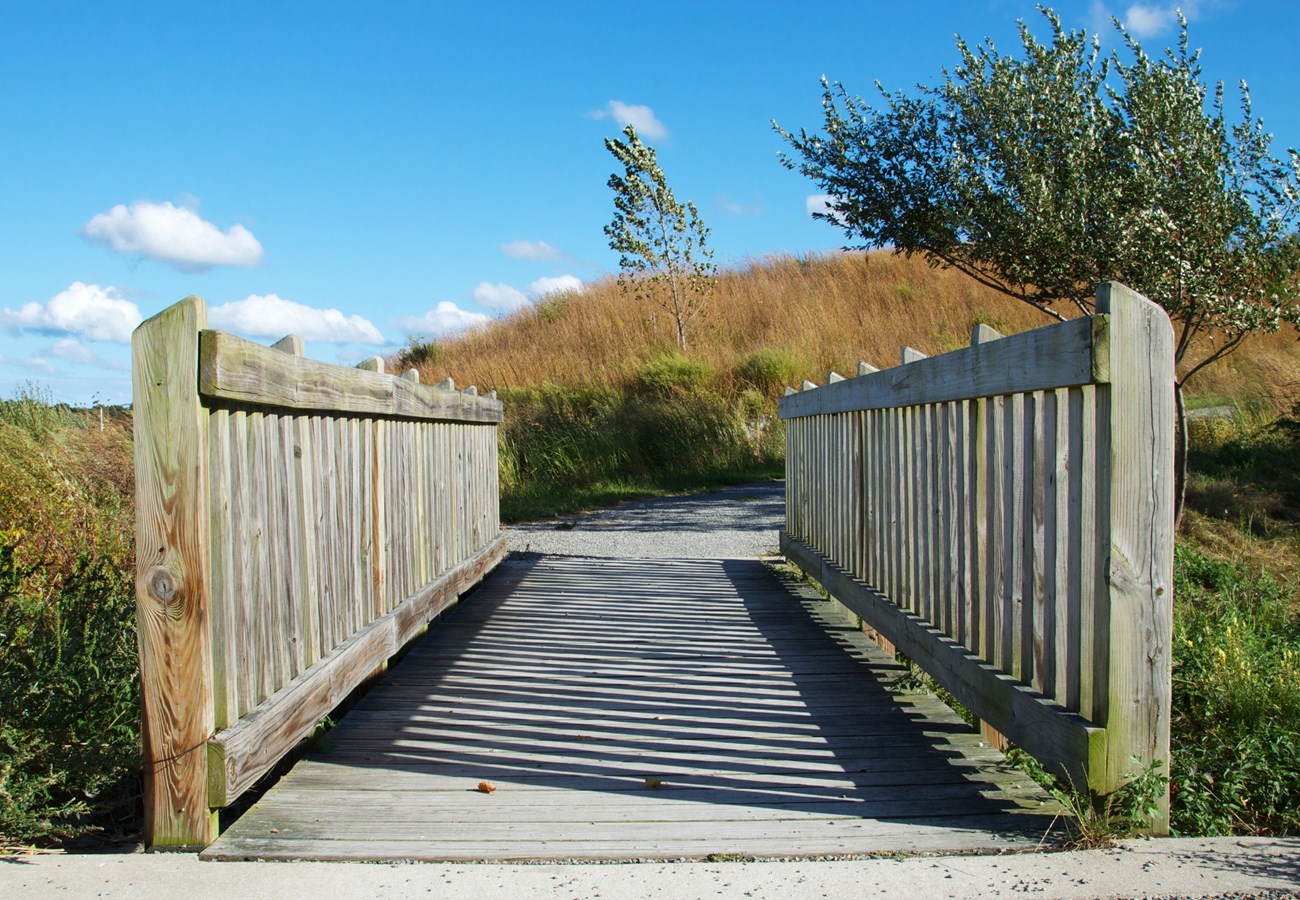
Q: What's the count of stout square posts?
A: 14